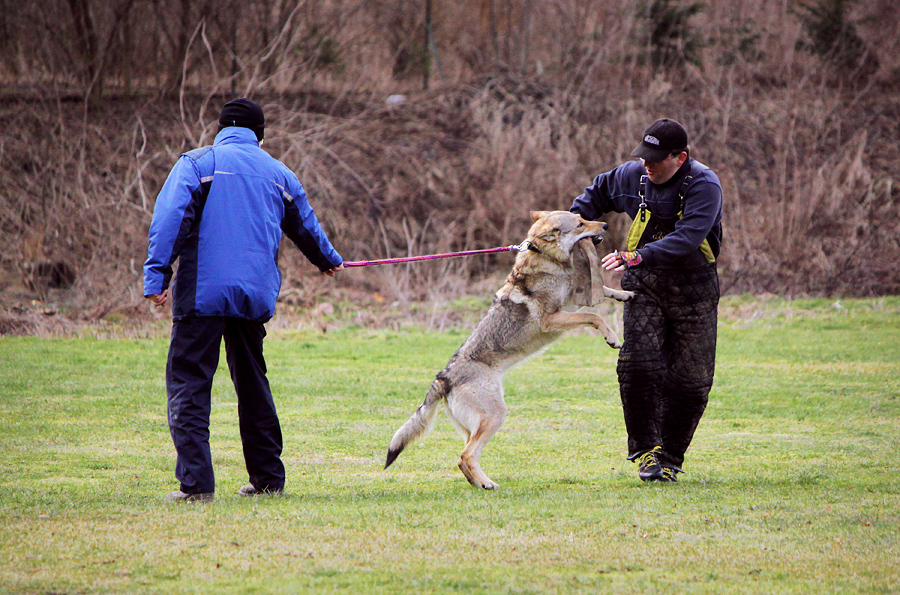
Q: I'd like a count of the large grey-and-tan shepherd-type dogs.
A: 1